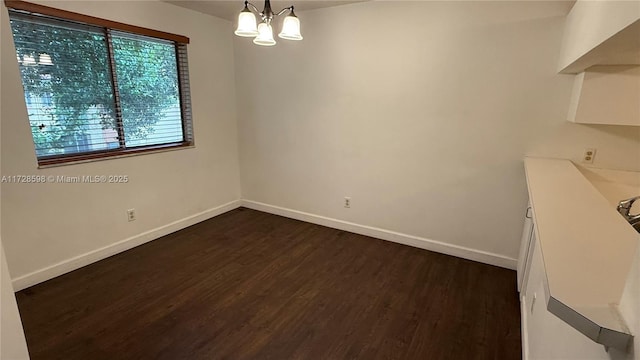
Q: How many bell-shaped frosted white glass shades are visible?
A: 3